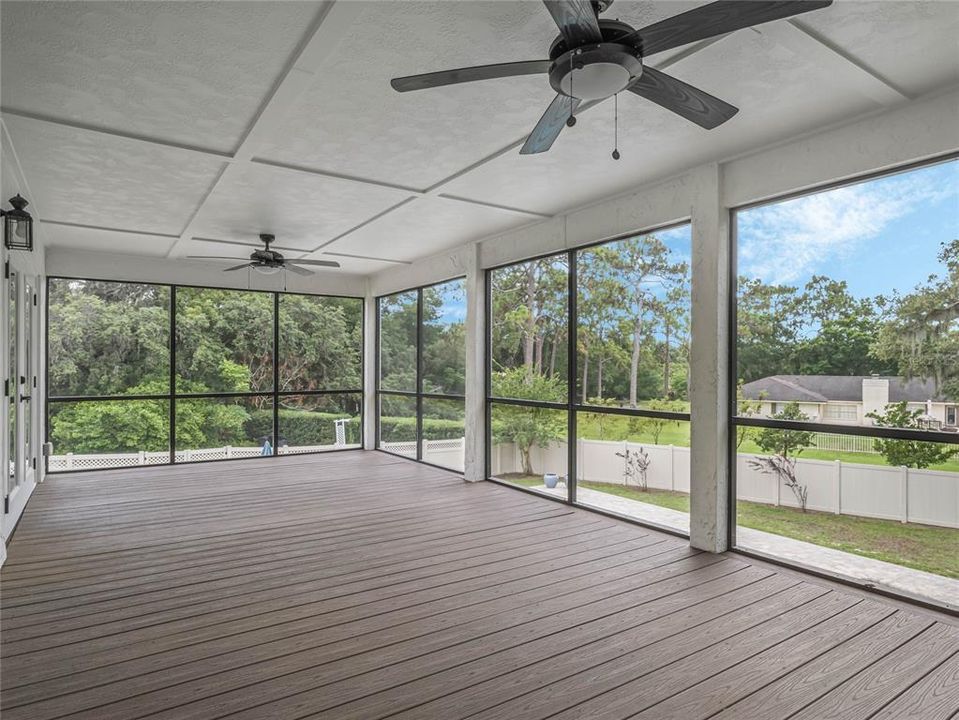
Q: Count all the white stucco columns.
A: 3